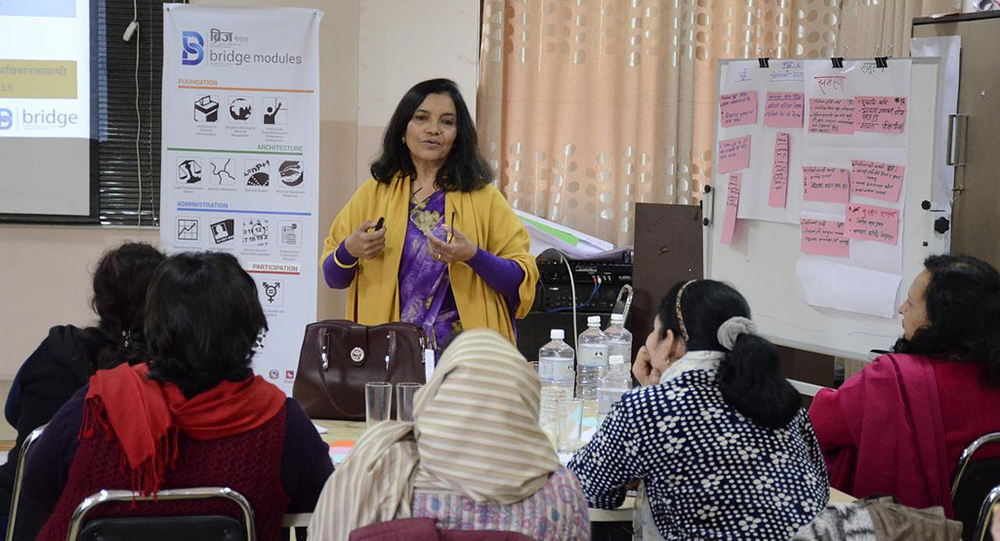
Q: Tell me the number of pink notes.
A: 11